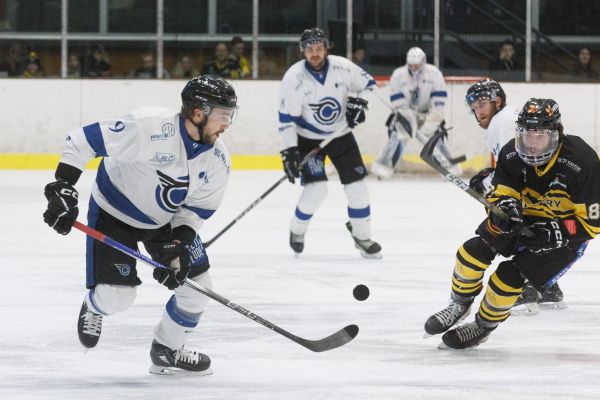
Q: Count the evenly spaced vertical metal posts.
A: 6